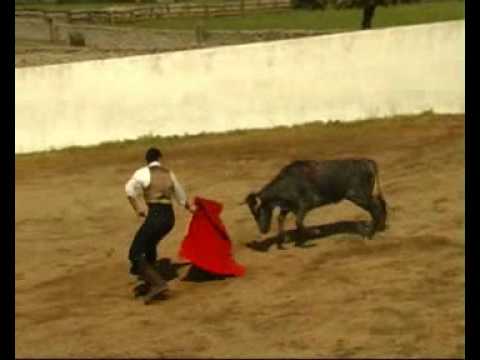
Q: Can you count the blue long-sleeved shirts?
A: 0